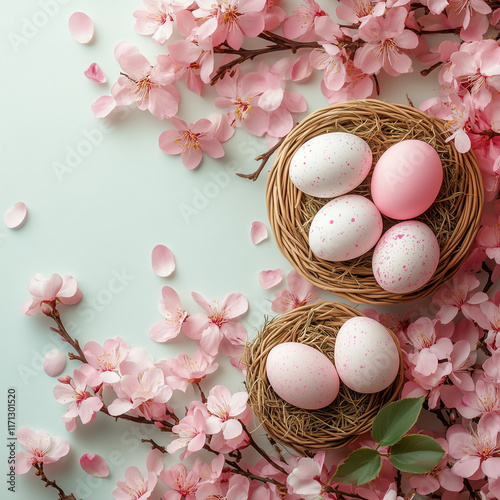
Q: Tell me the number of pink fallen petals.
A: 9